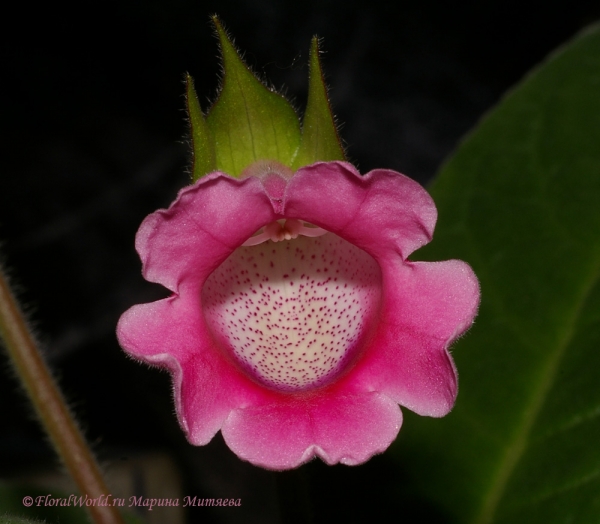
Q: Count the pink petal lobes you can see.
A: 5